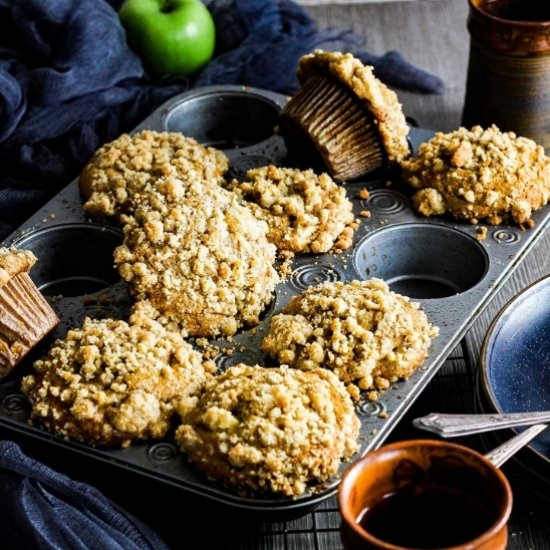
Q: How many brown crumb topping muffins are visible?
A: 9